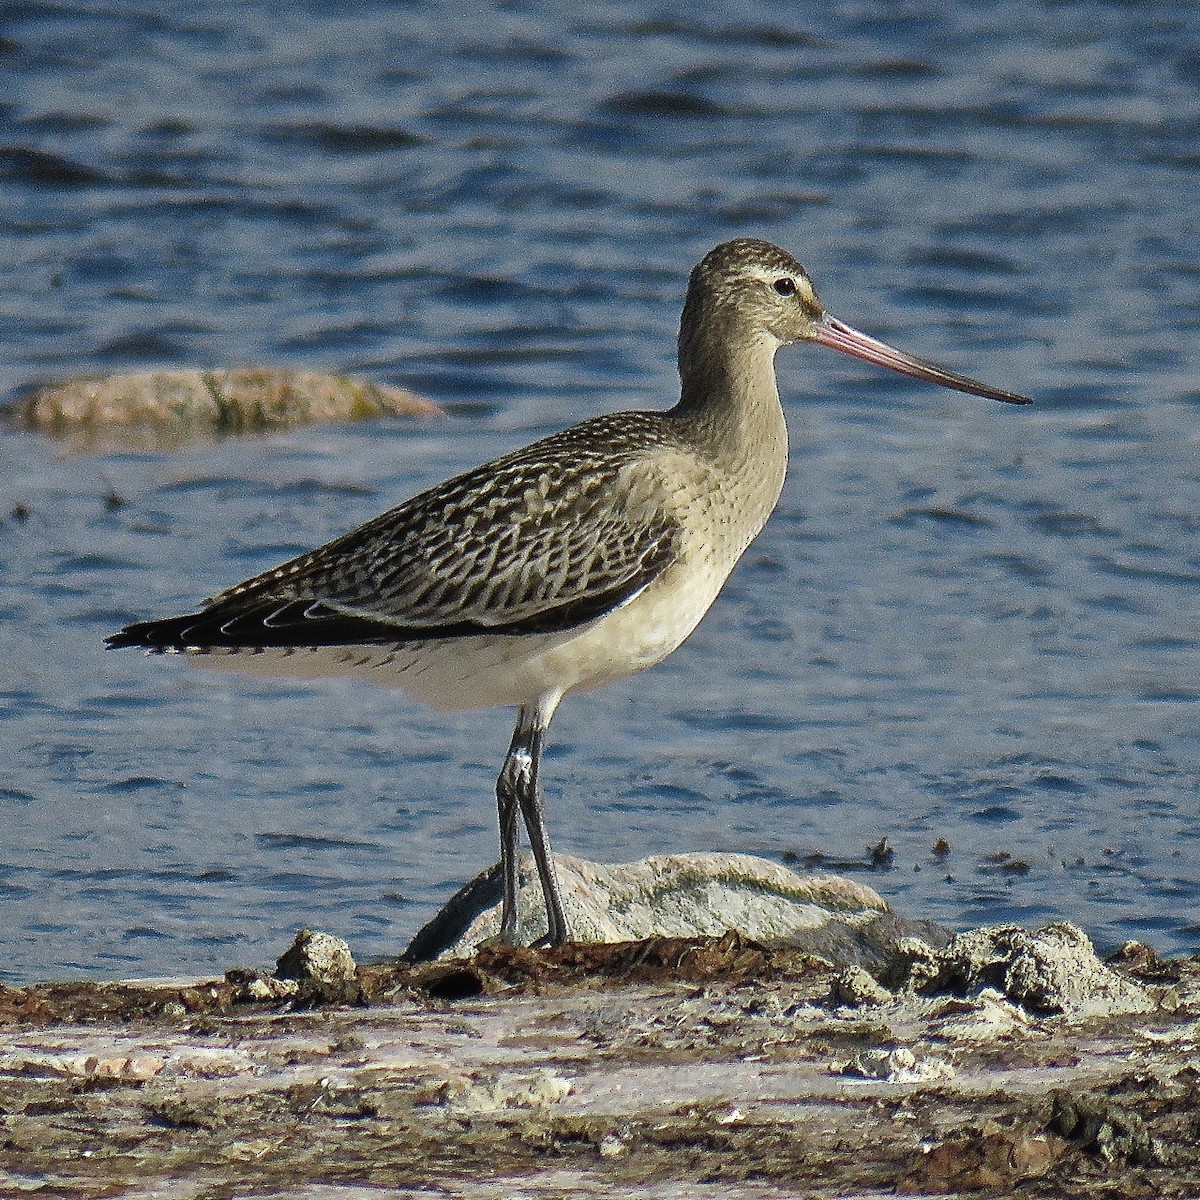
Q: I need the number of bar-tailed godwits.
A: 1